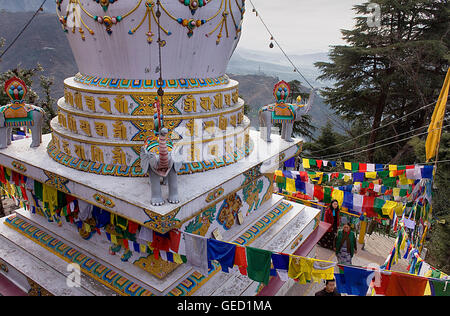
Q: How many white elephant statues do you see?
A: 3